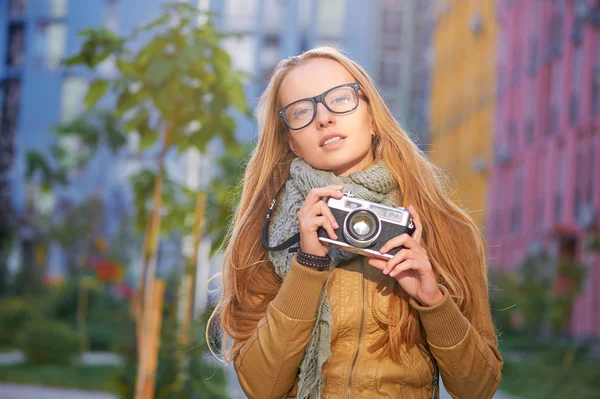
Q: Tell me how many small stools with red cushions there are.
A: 0